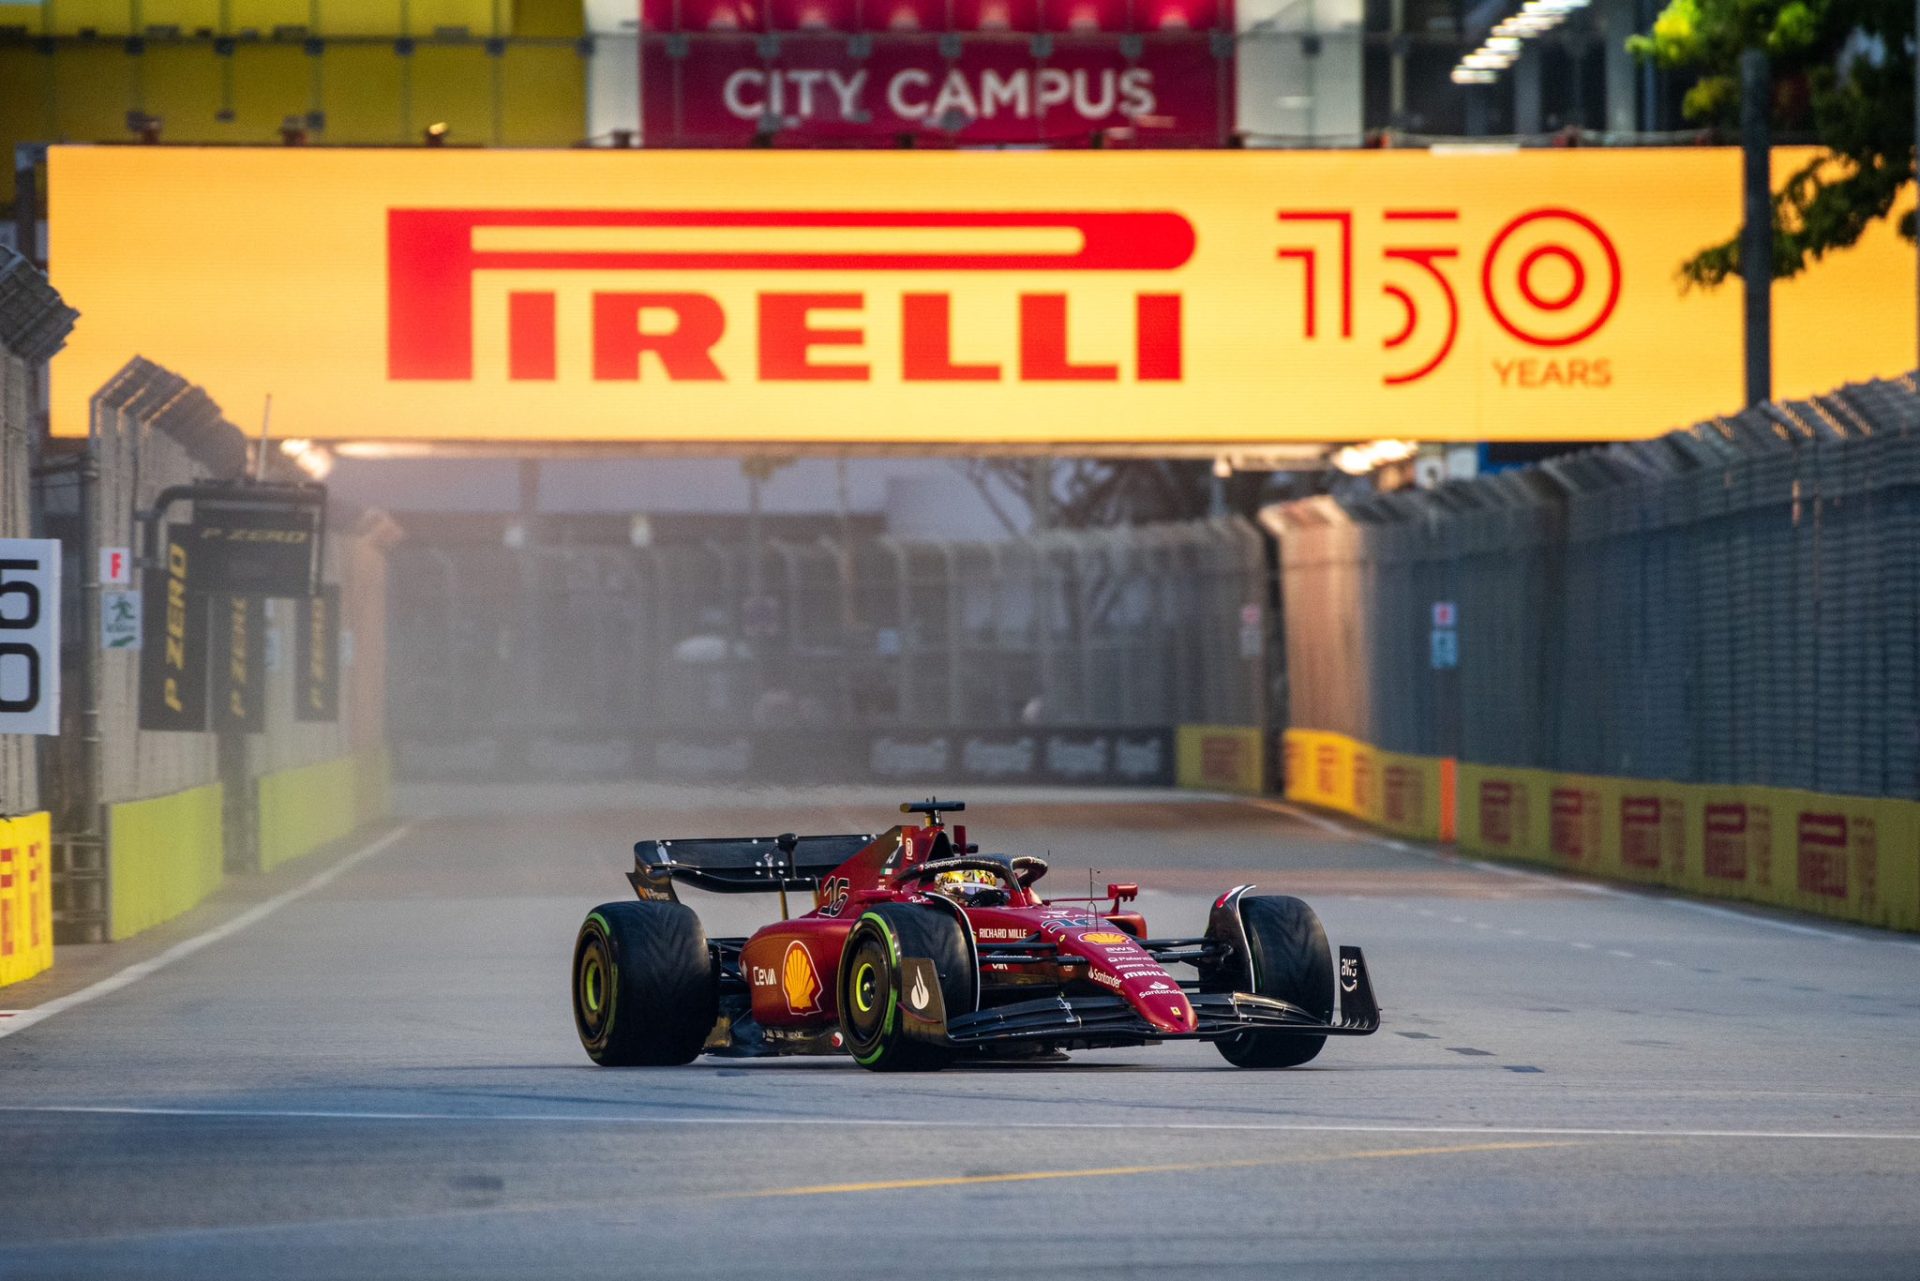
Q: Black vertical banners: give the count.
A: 3